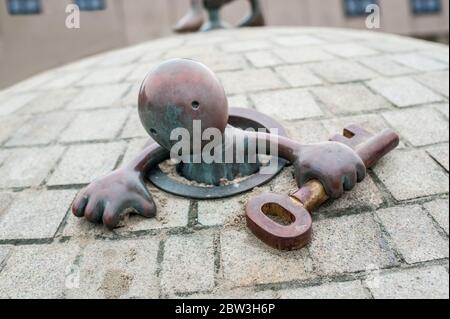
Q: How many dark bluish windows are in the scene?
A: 4